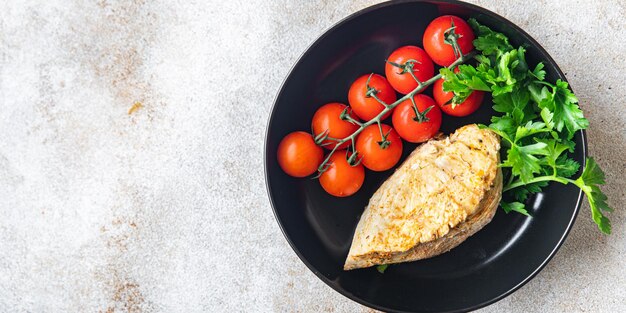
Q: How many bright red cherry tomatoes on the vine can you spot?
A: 9